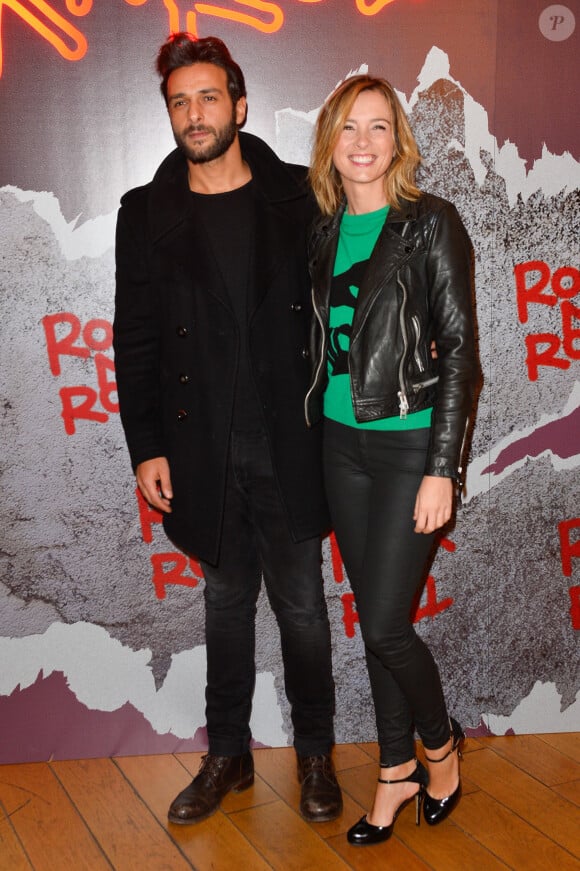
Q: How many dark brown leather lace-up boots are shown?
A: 2